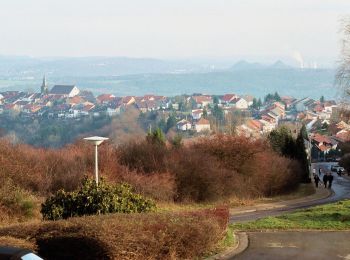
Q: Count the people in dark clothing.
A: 3